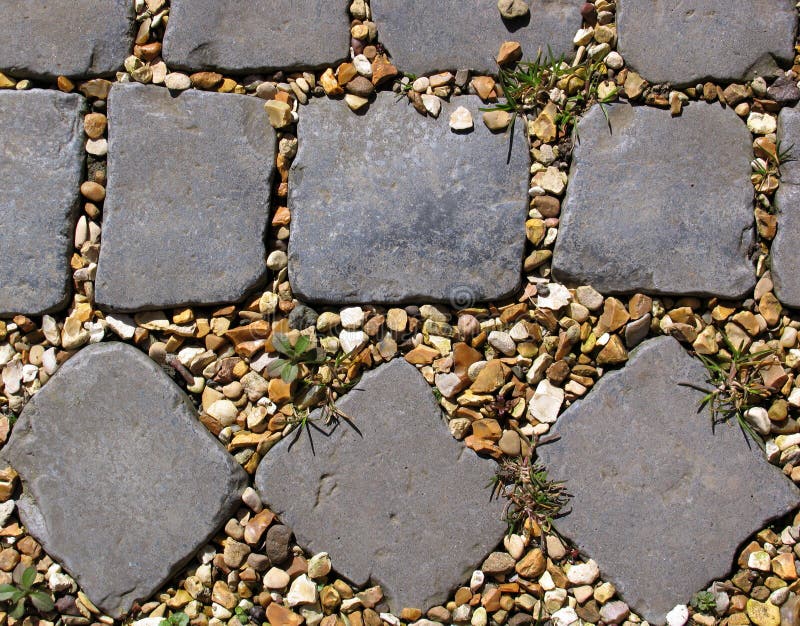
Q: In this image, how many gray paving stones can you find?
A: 12